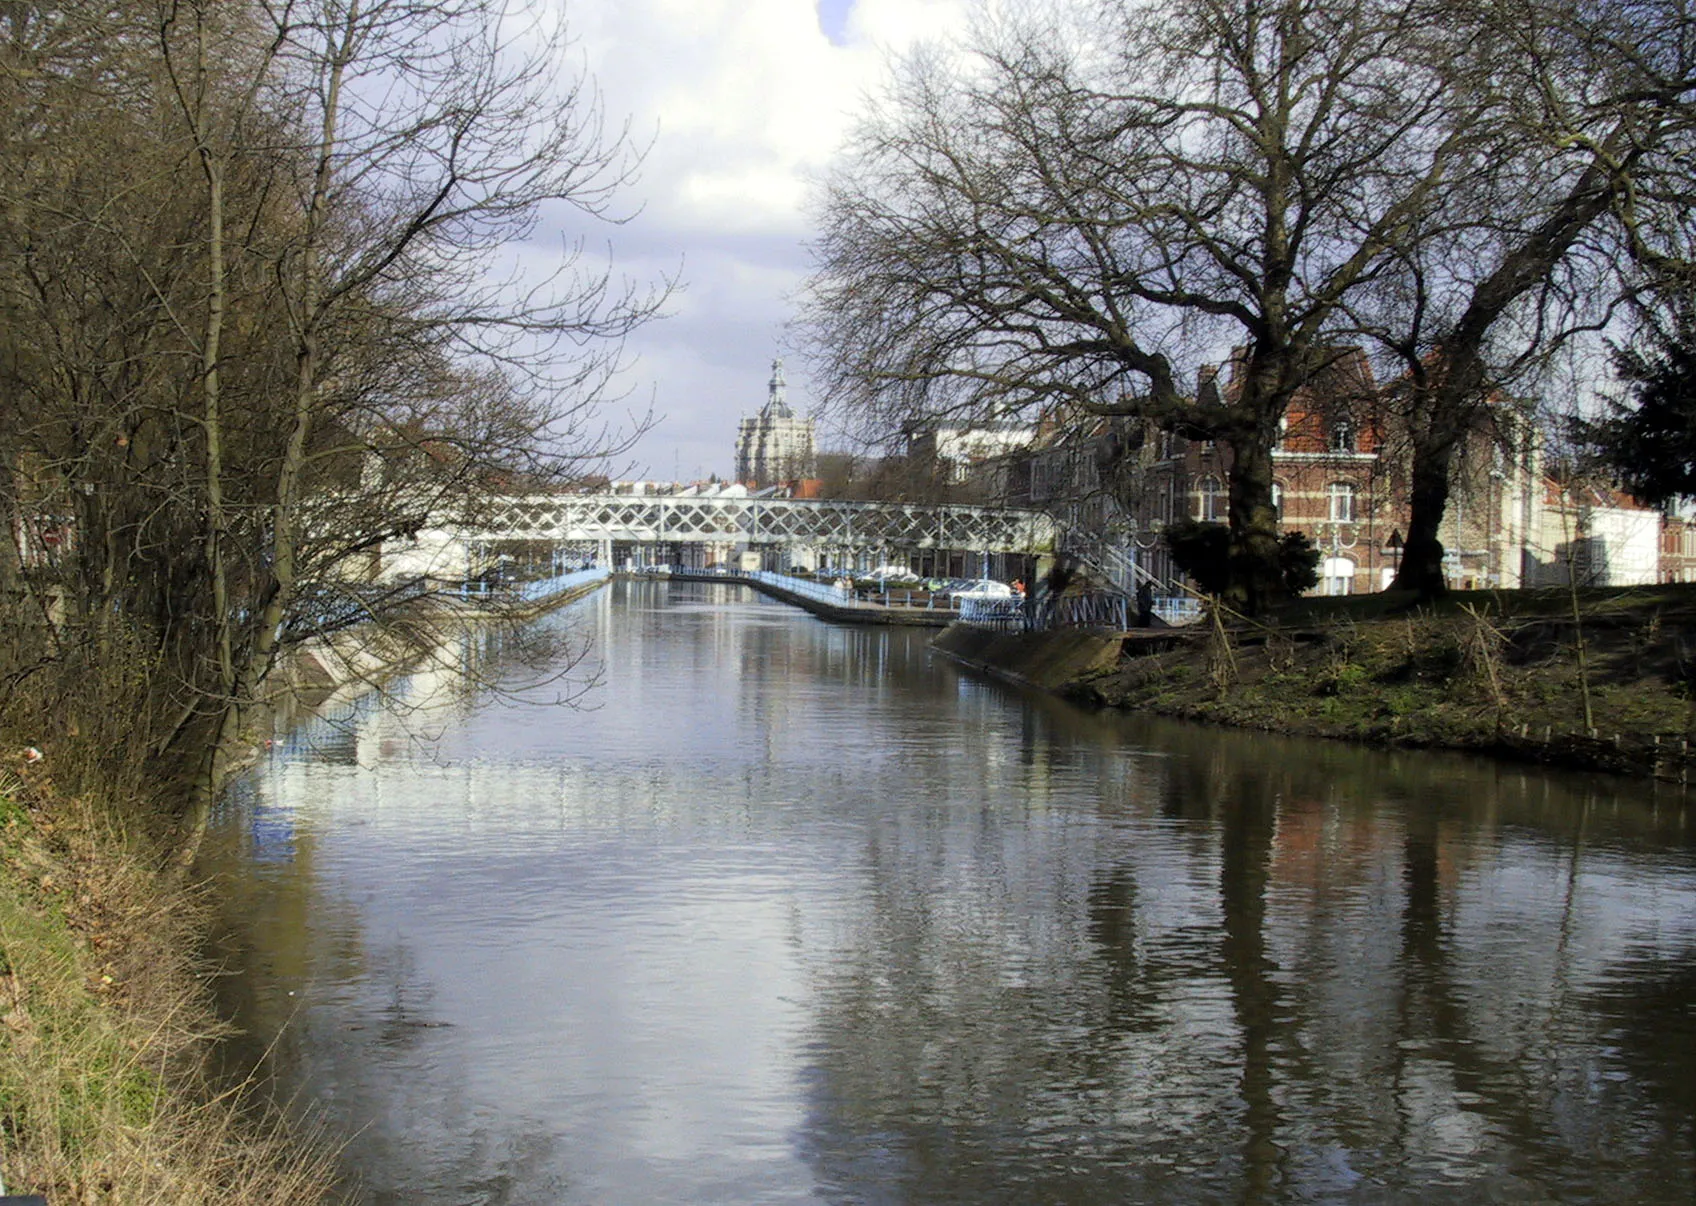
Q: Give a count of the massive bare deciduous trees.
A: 2